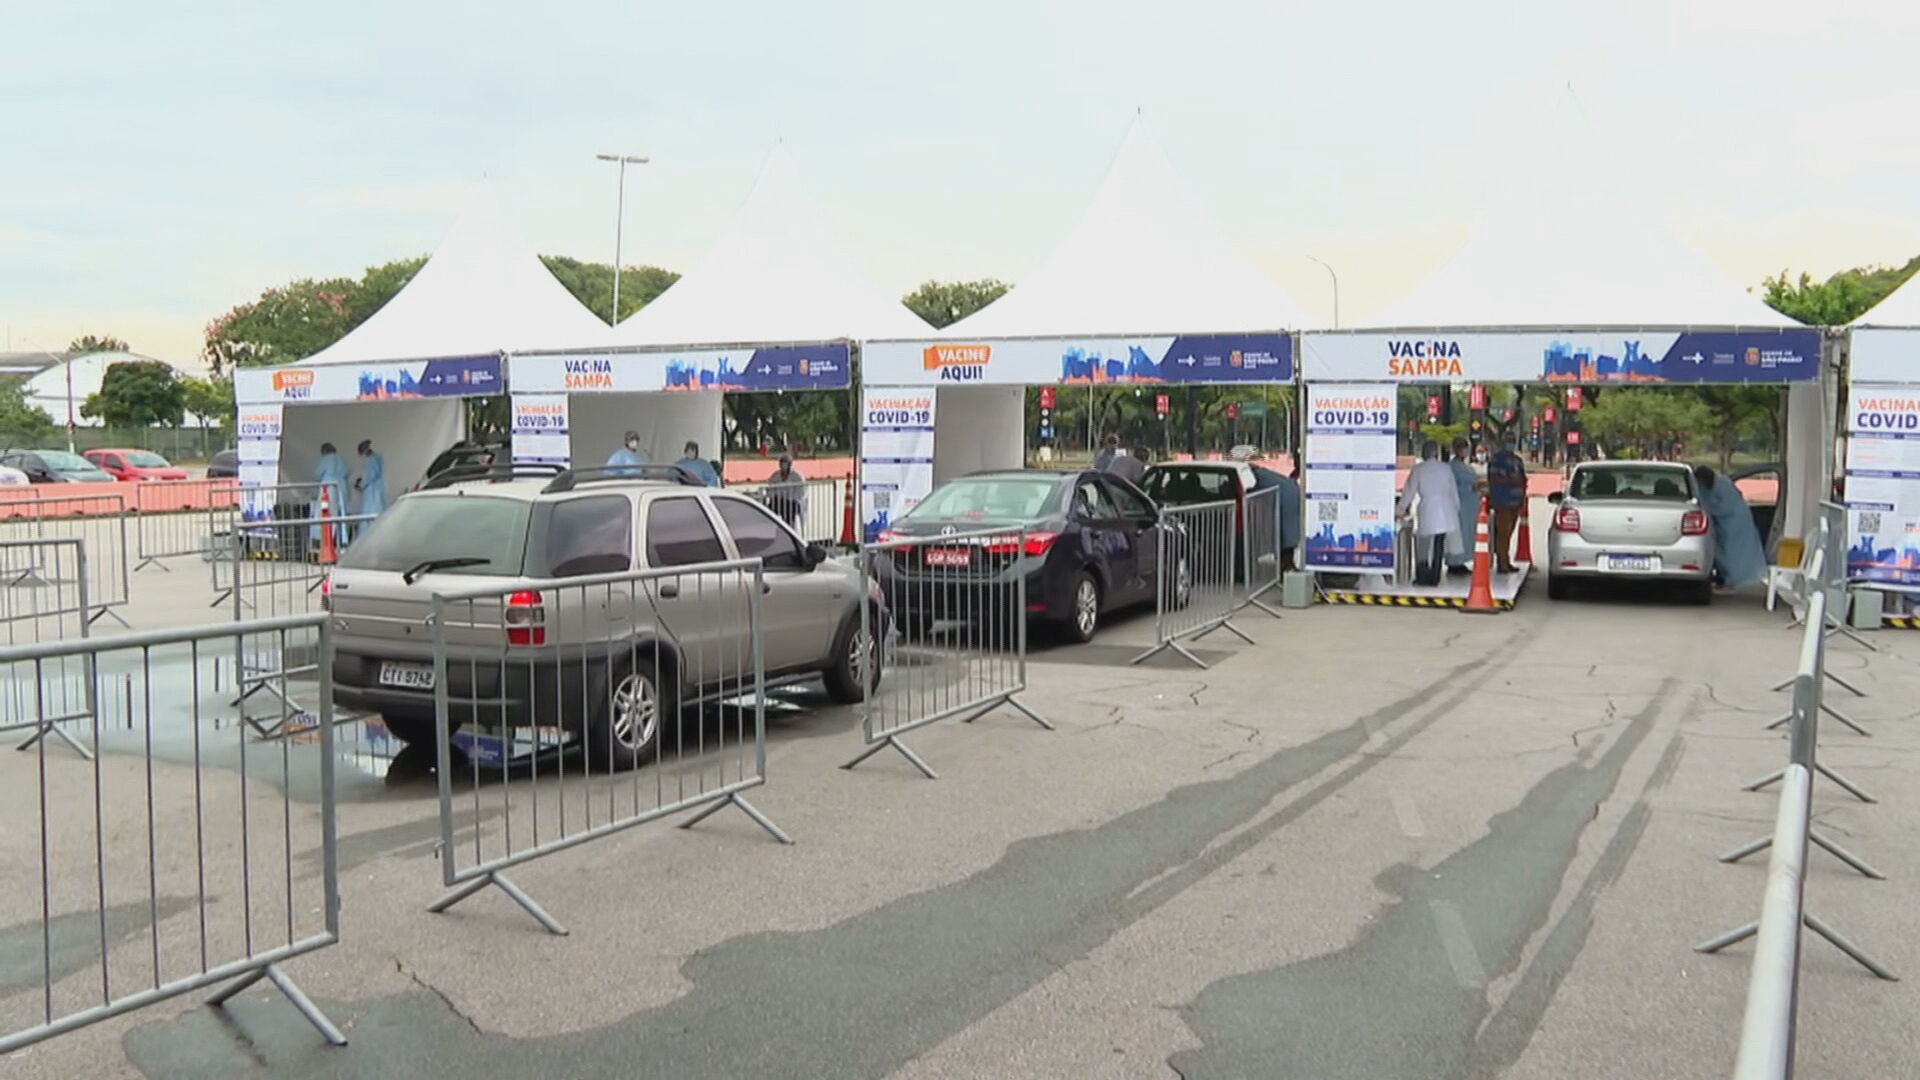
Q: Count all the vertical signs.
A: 5